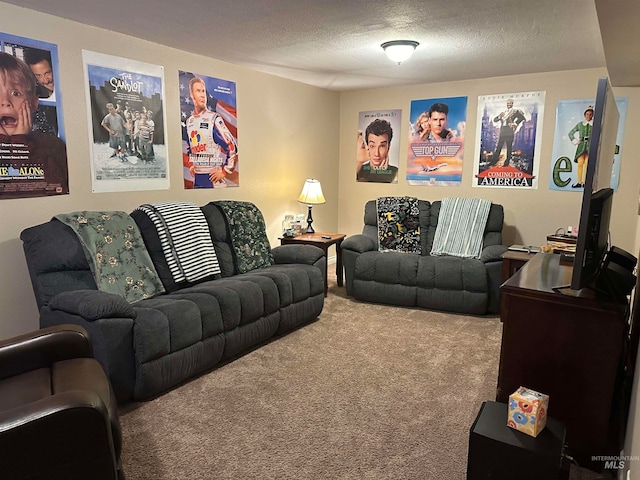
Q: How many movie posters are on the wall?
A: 7